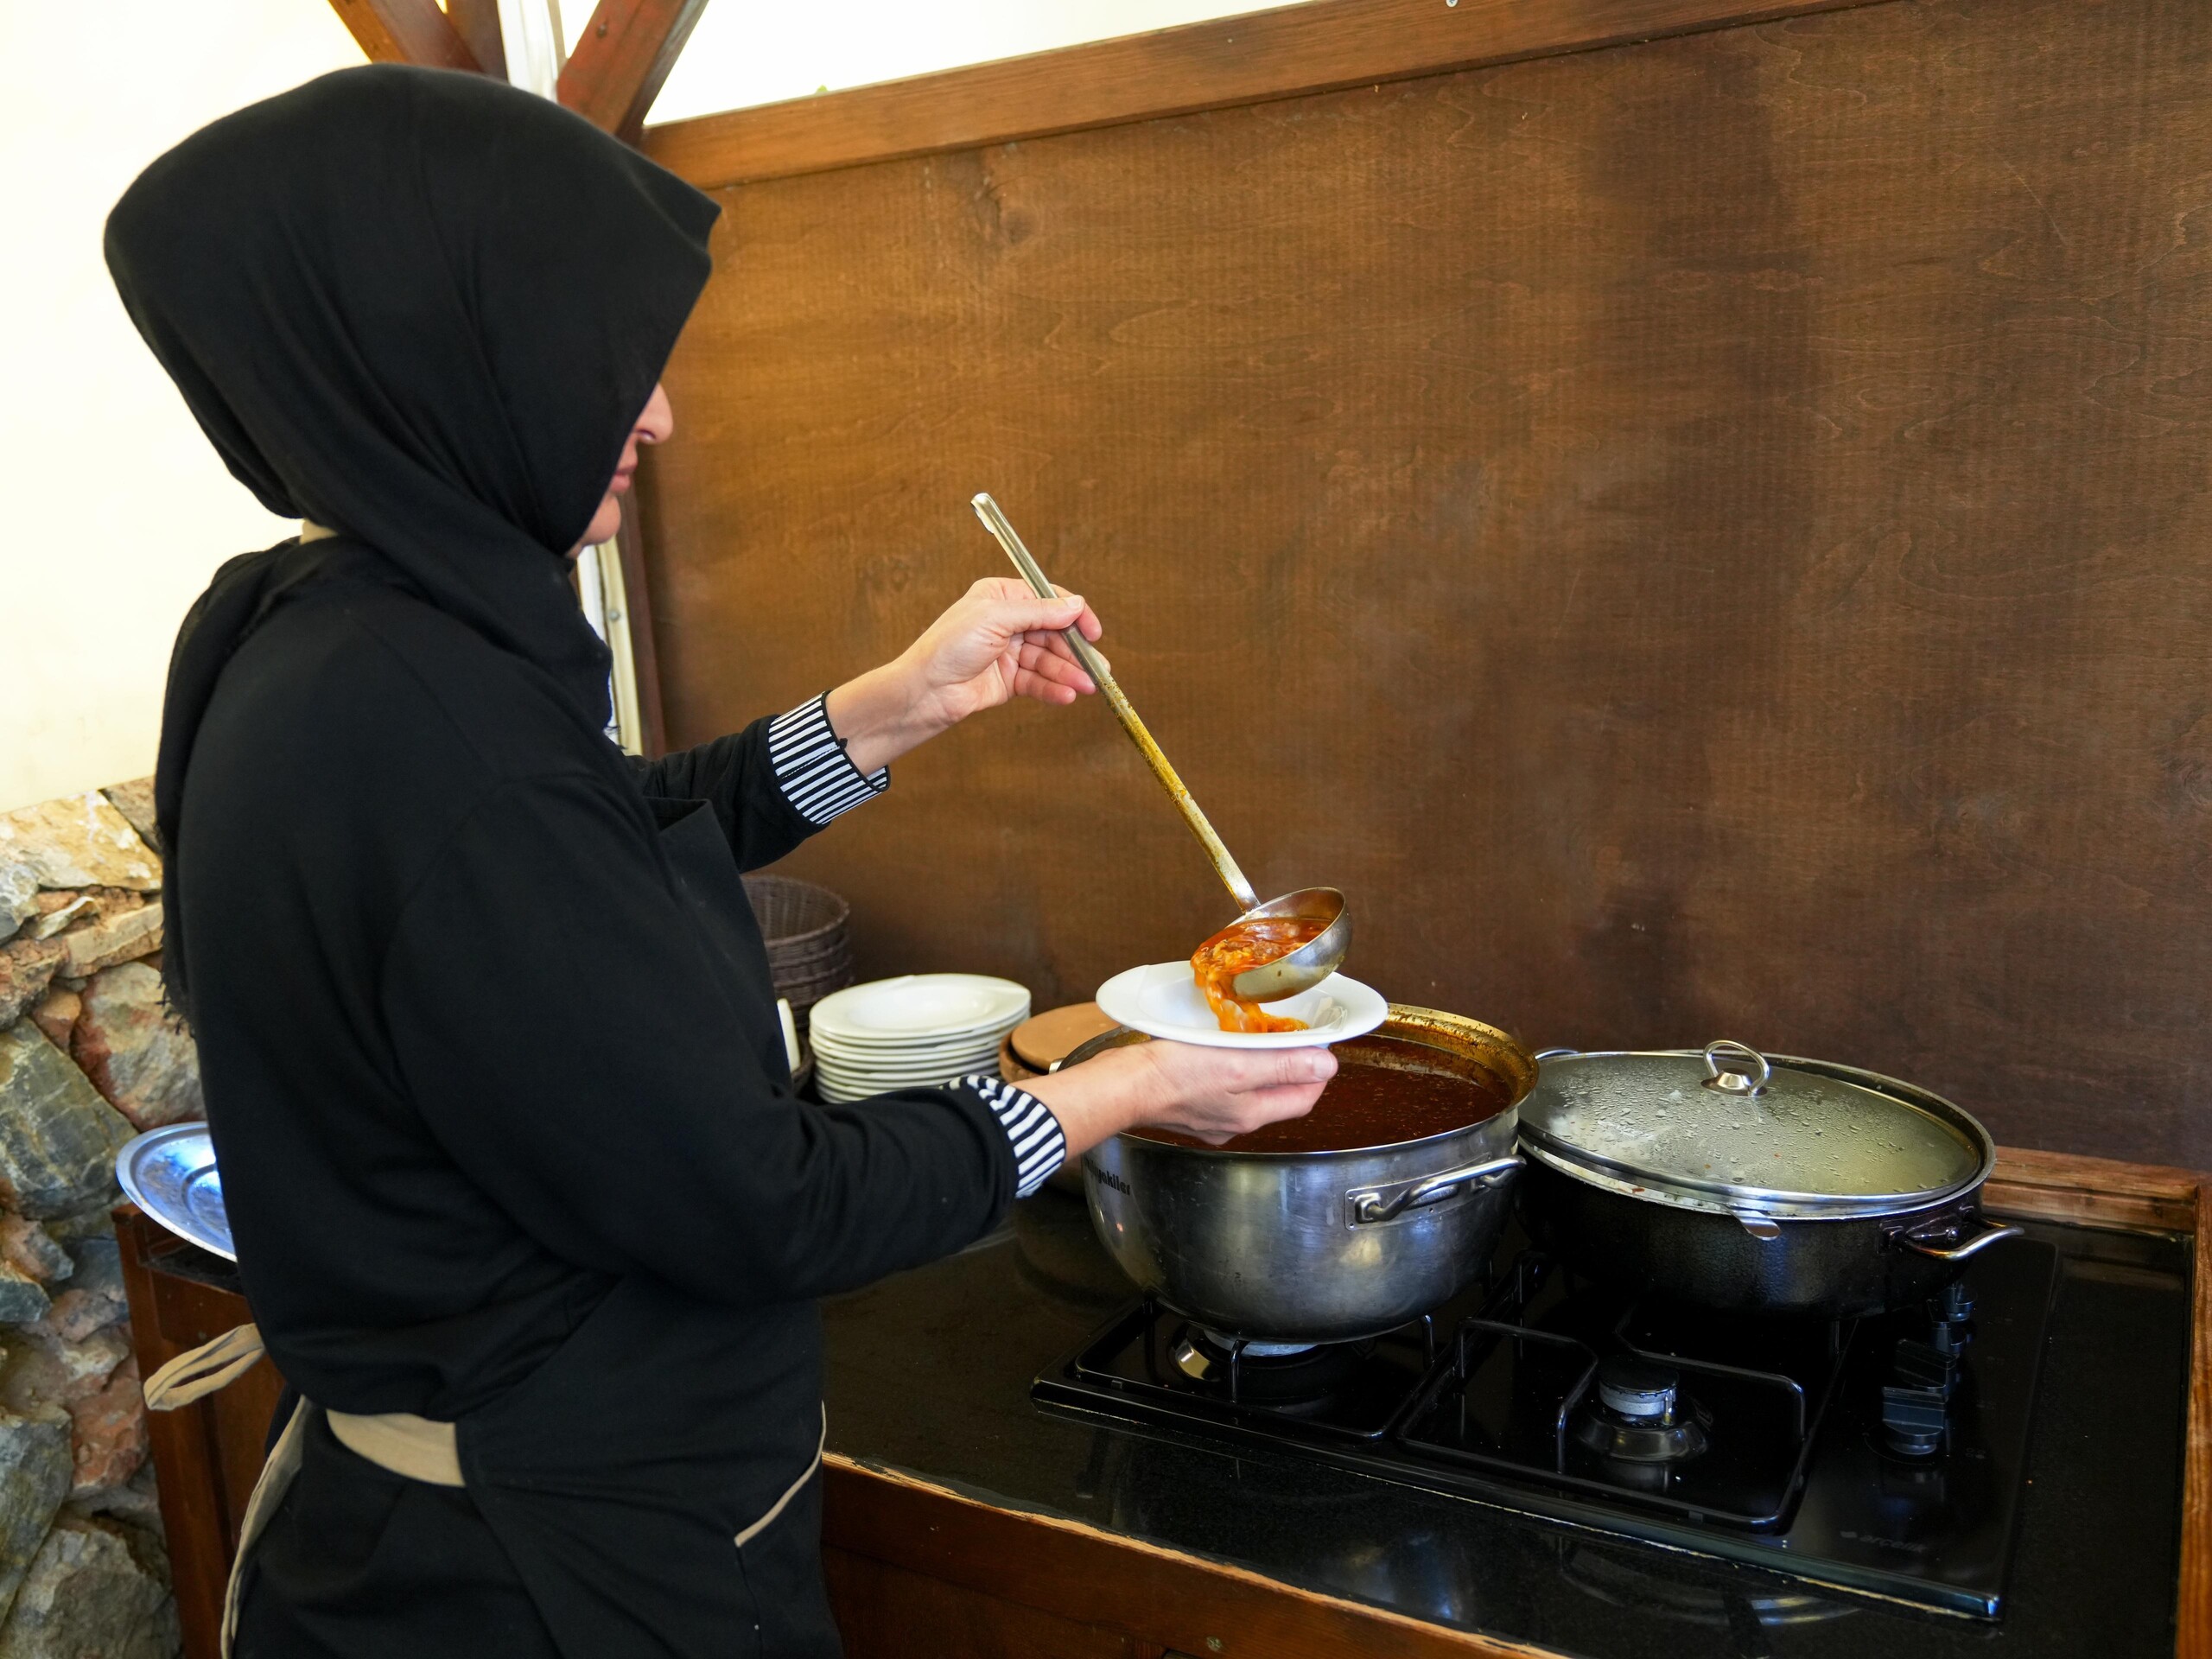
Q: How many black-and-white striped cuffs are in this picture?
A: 2